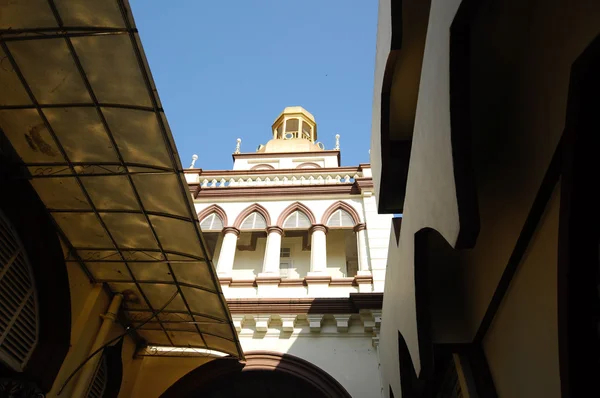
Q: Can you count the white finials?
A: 3